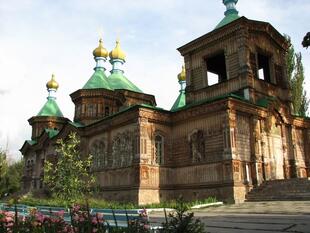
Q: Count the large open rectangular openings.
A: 2